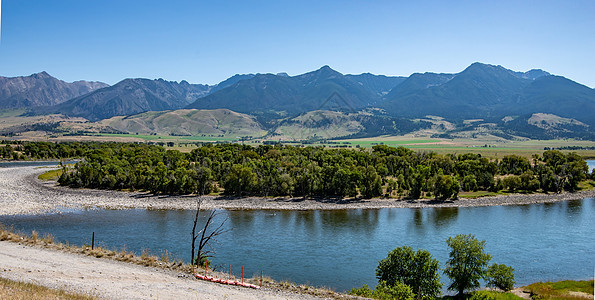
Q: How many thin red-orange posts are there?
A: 5